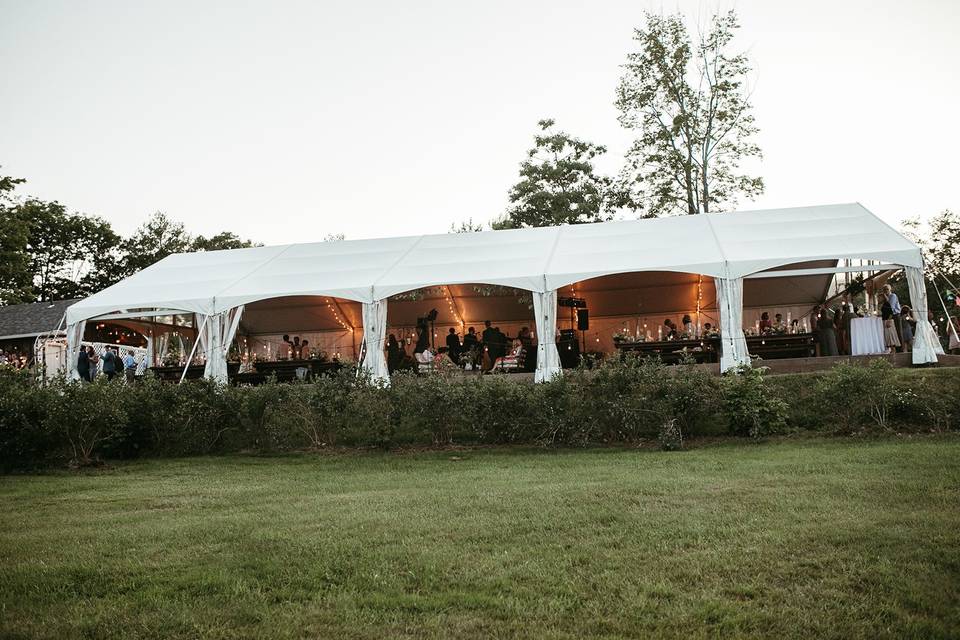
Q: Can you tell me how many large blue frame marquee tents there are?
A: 0